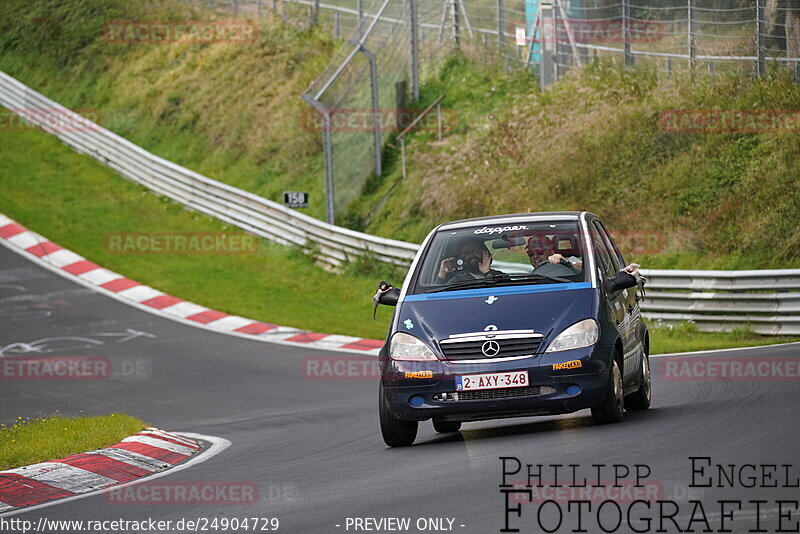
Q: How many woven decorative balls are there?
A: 0